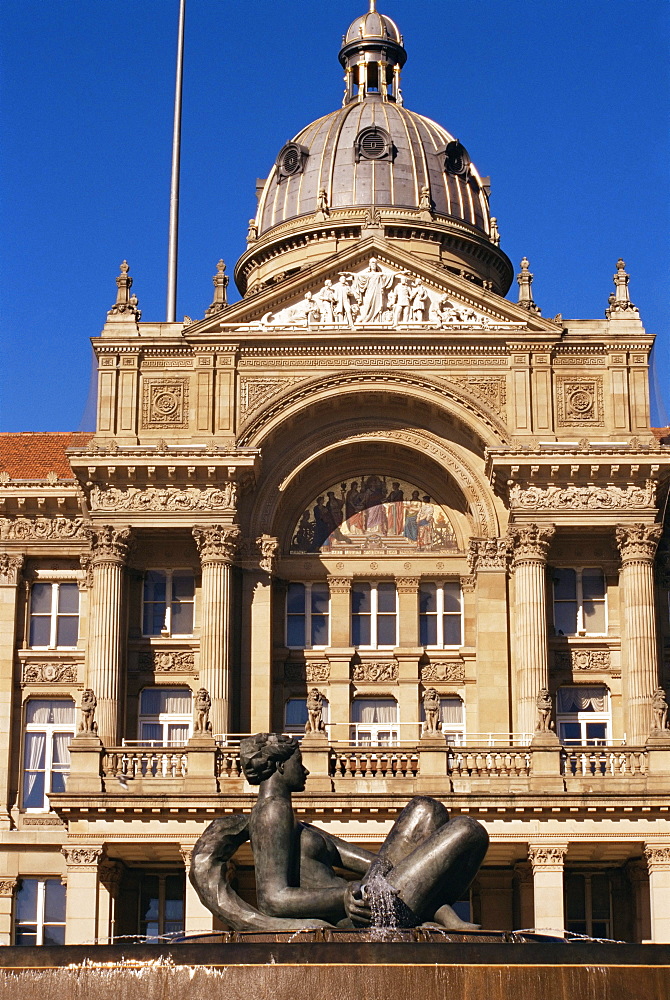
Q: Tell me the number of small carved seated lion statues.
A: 6